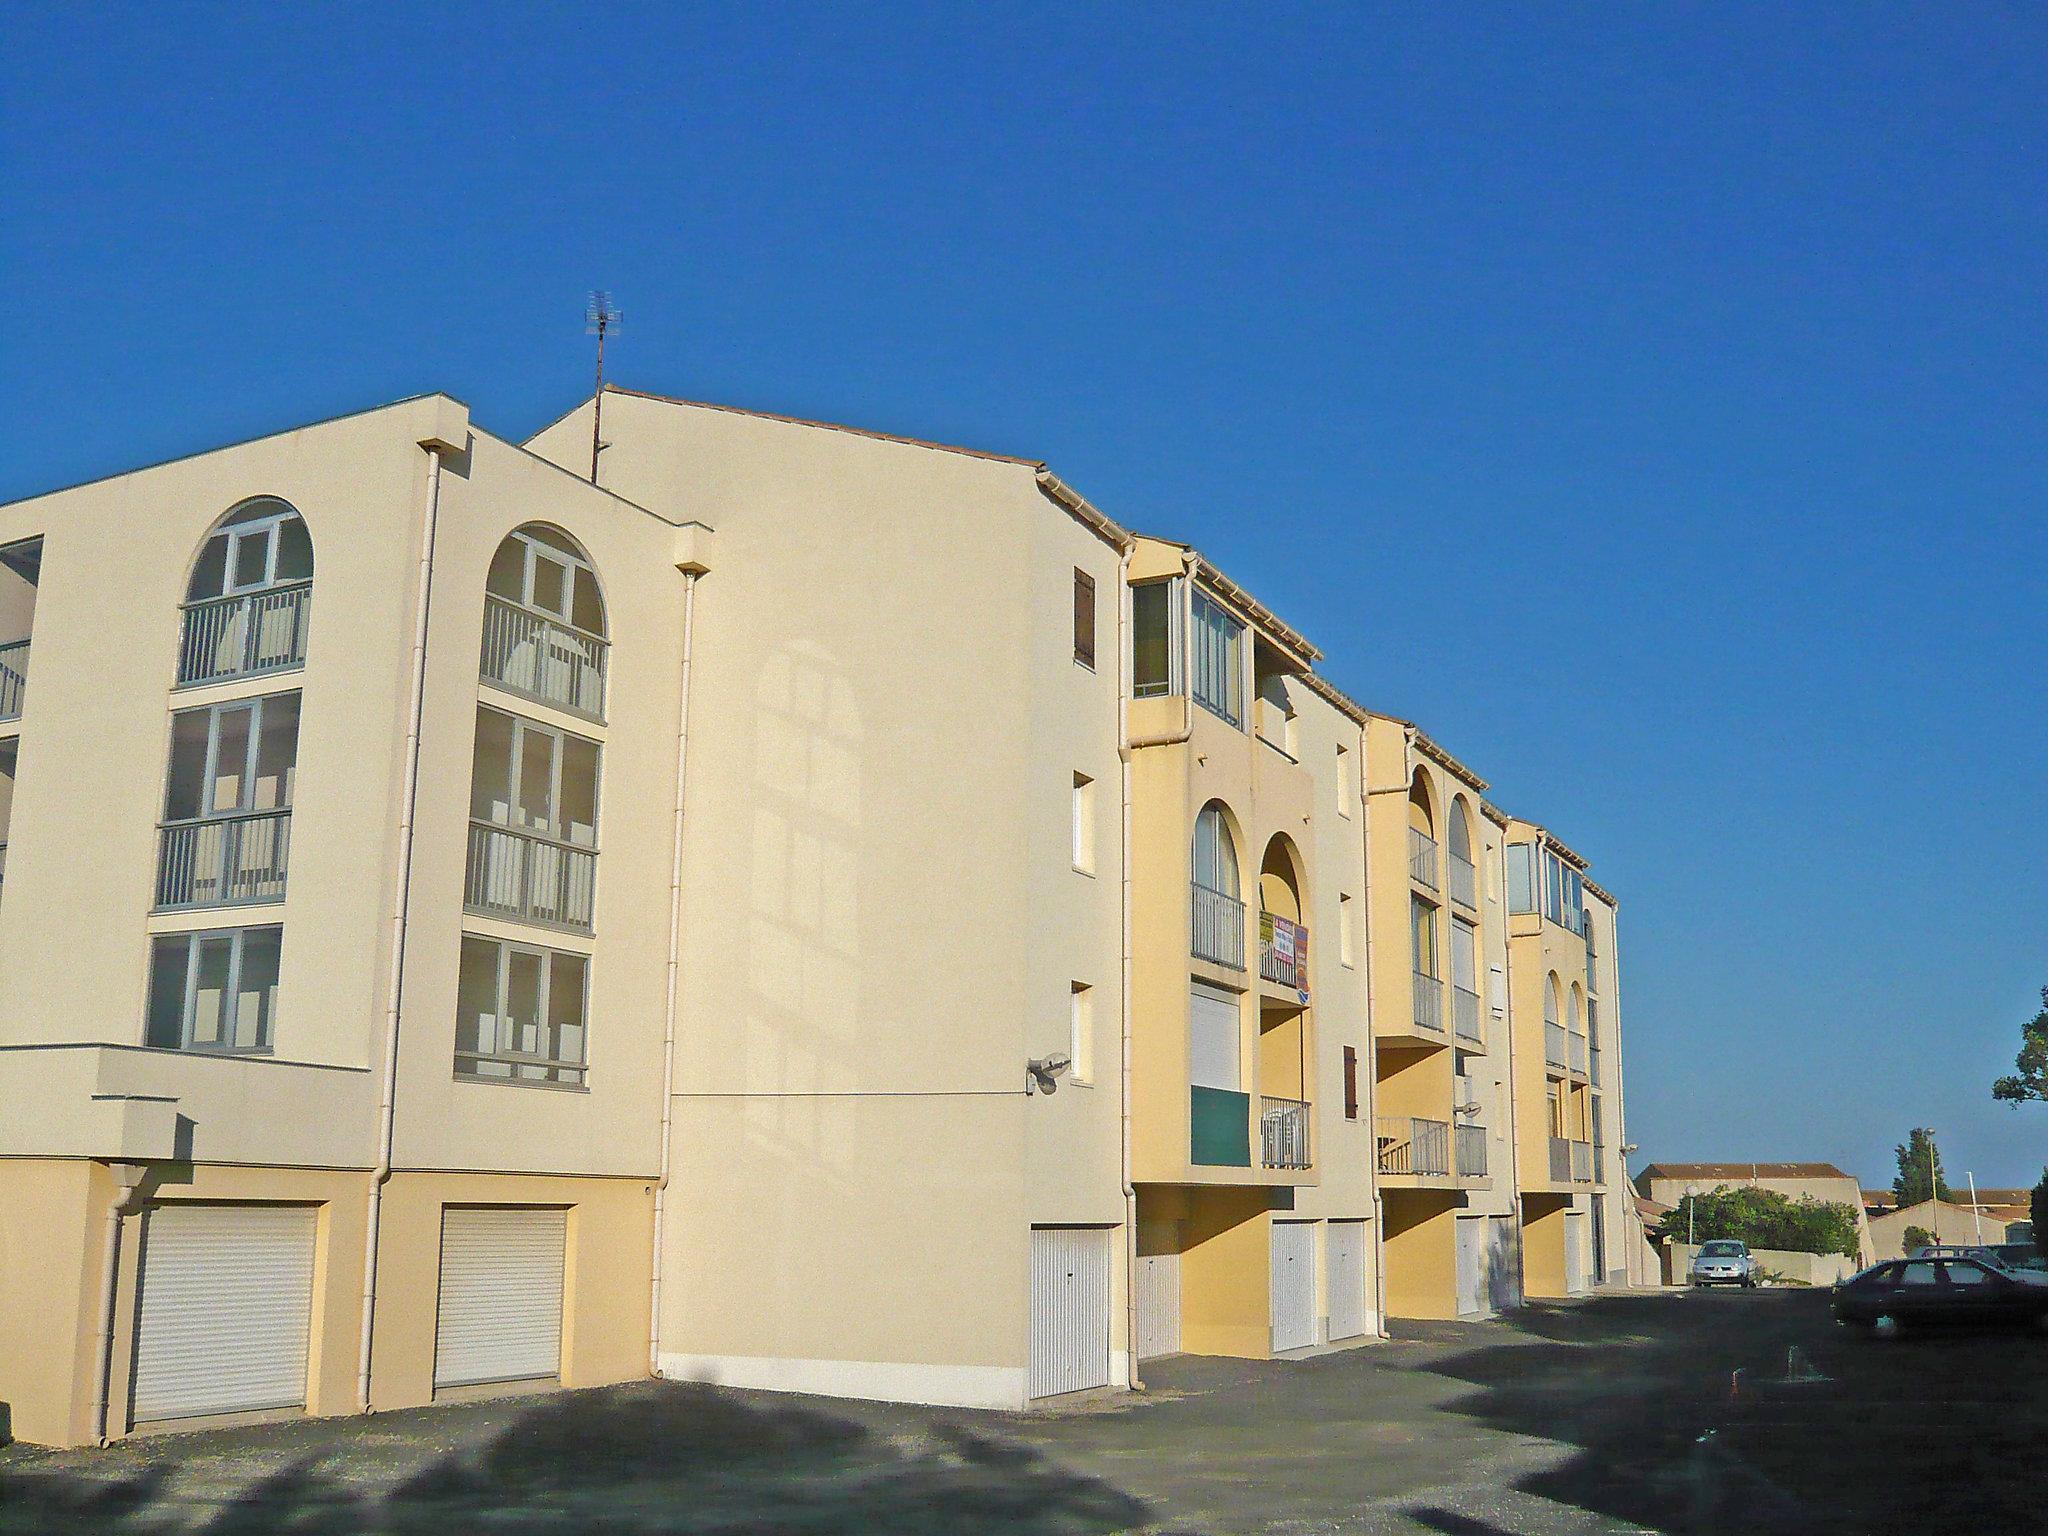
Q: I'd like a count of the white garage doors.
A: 9